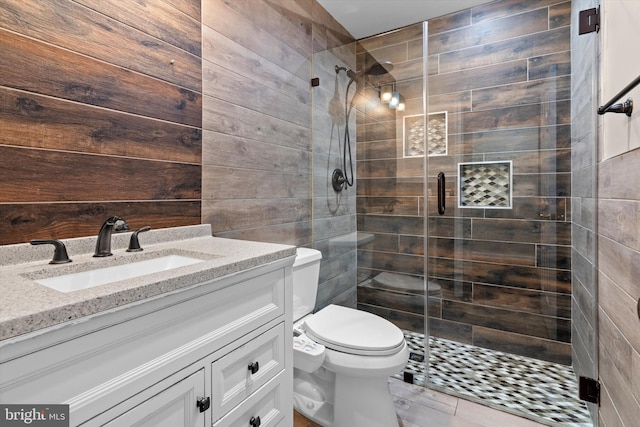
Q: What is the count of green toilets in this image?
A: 0